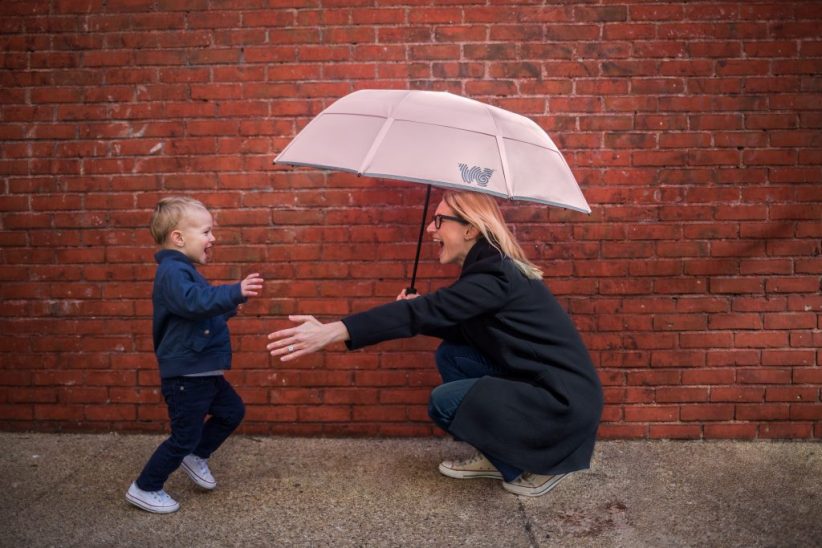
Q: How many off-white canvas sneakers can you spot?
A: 2